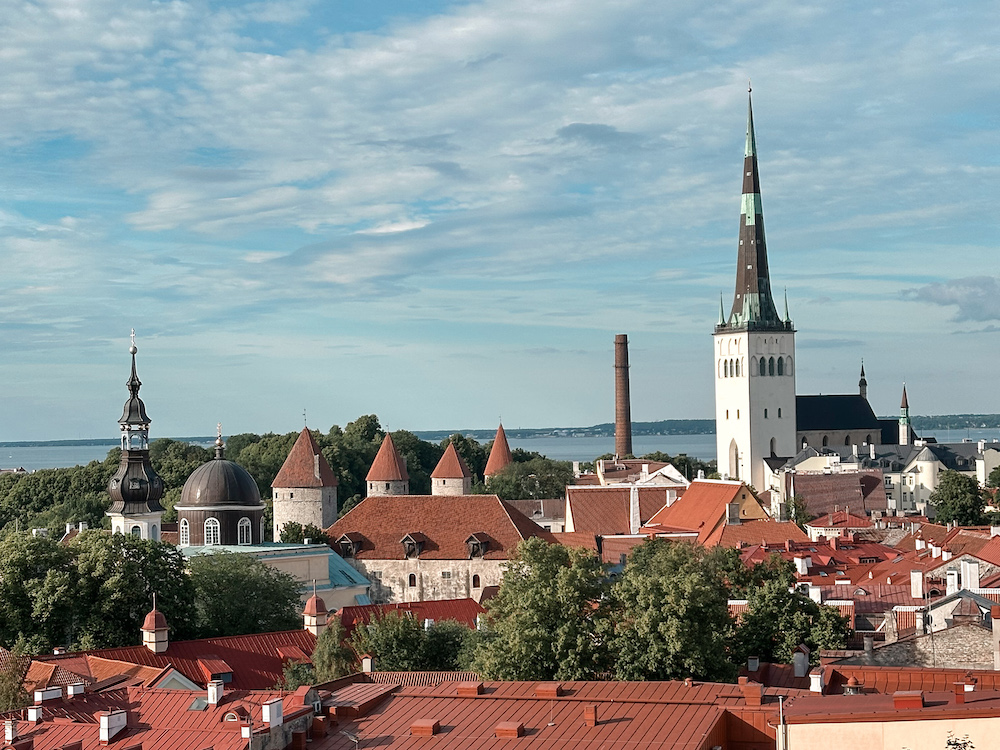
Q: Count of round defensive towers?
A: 4